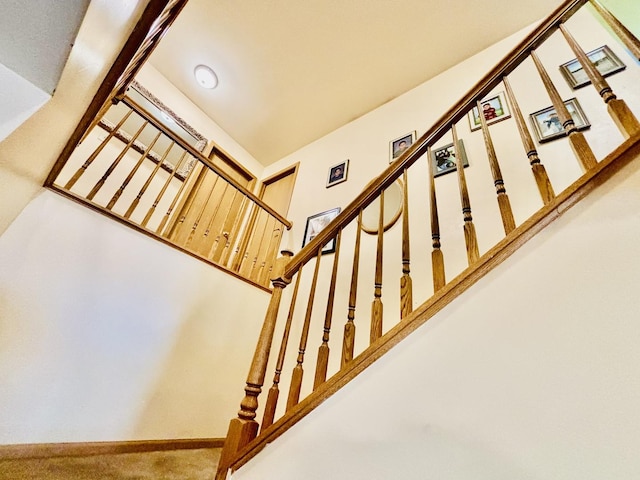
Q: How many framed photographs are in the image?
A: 7